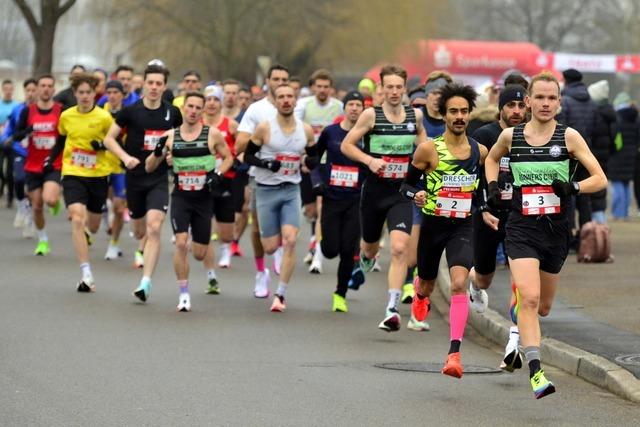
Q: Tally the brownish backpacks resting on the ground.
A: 1